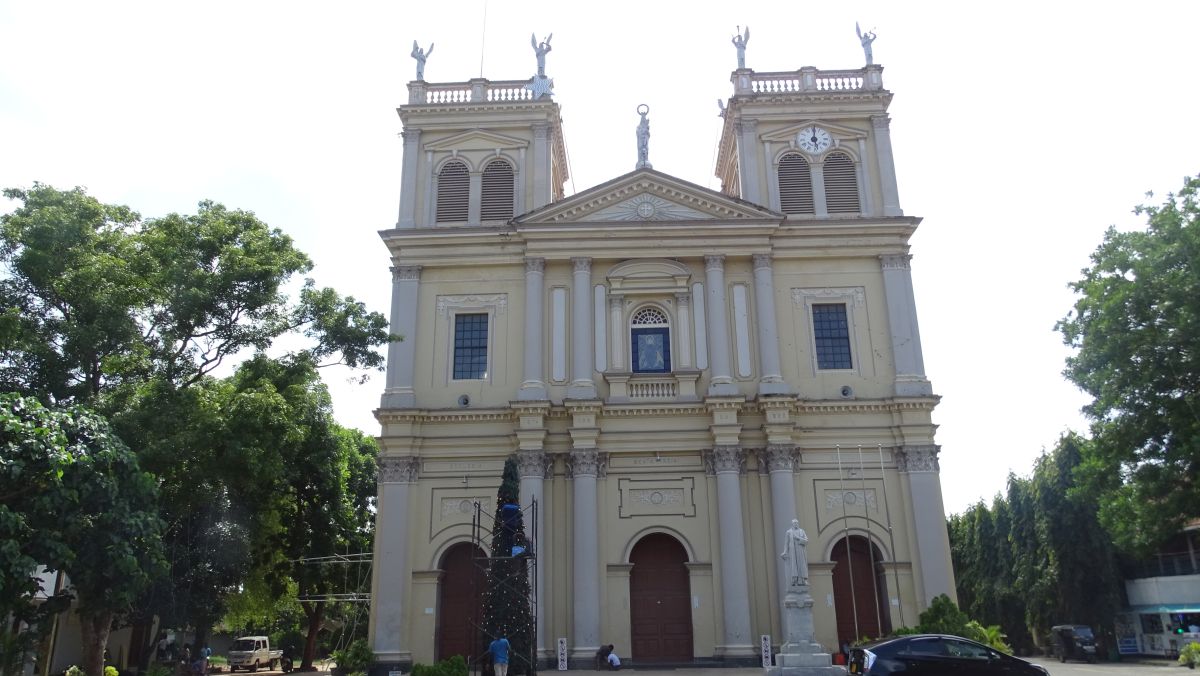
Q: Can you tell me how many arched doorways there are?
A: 3